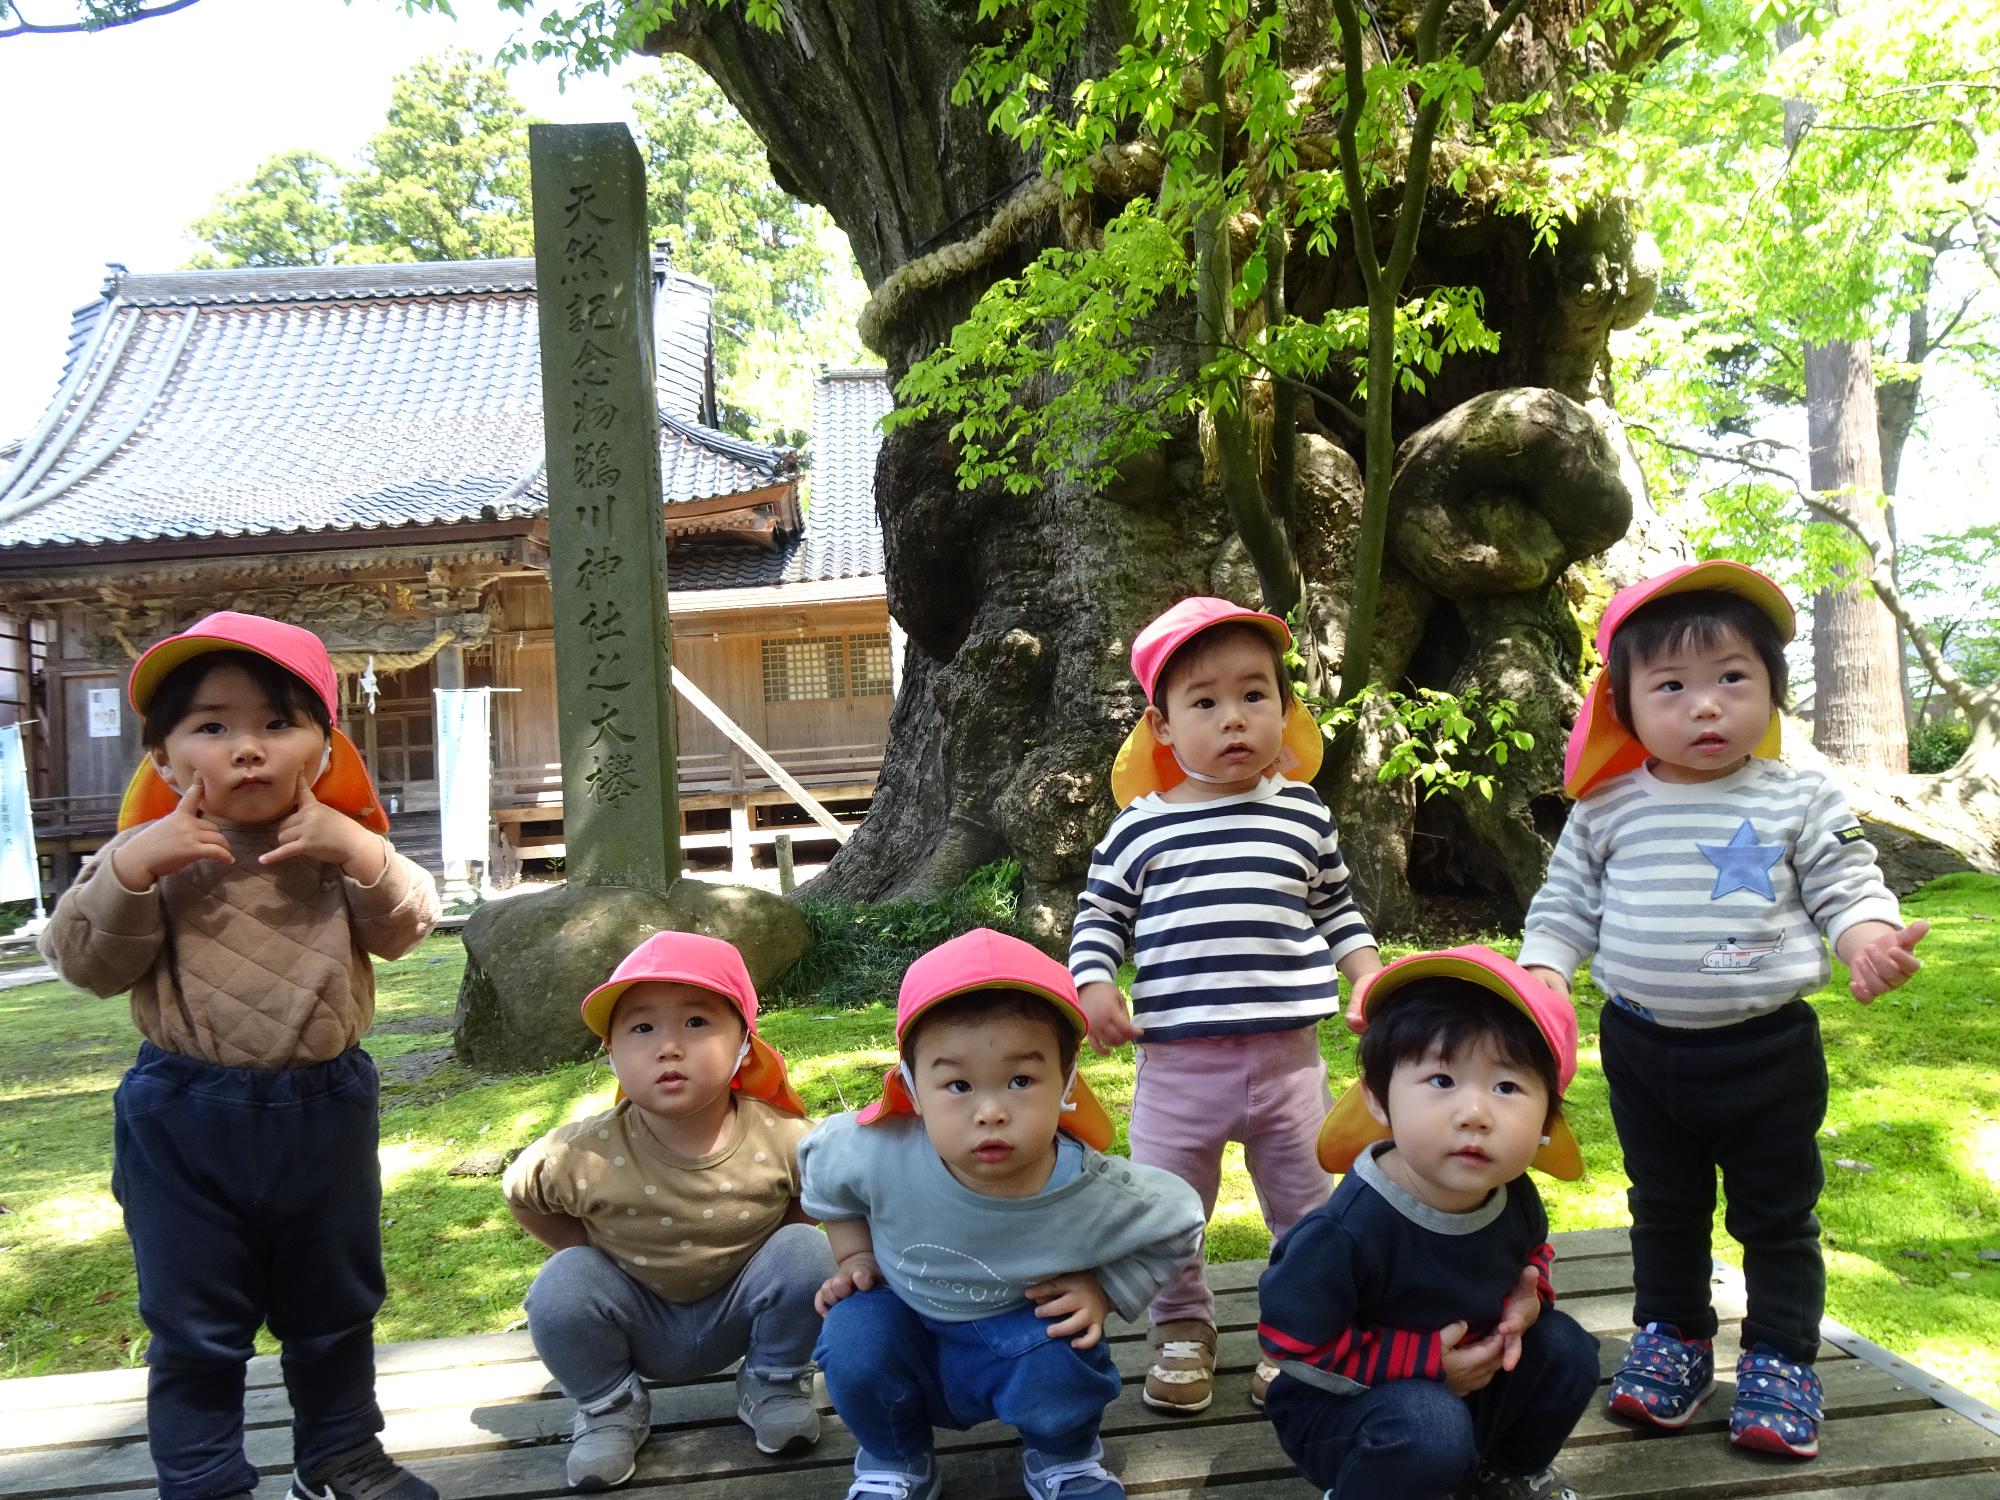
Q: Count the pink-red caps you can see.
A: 6